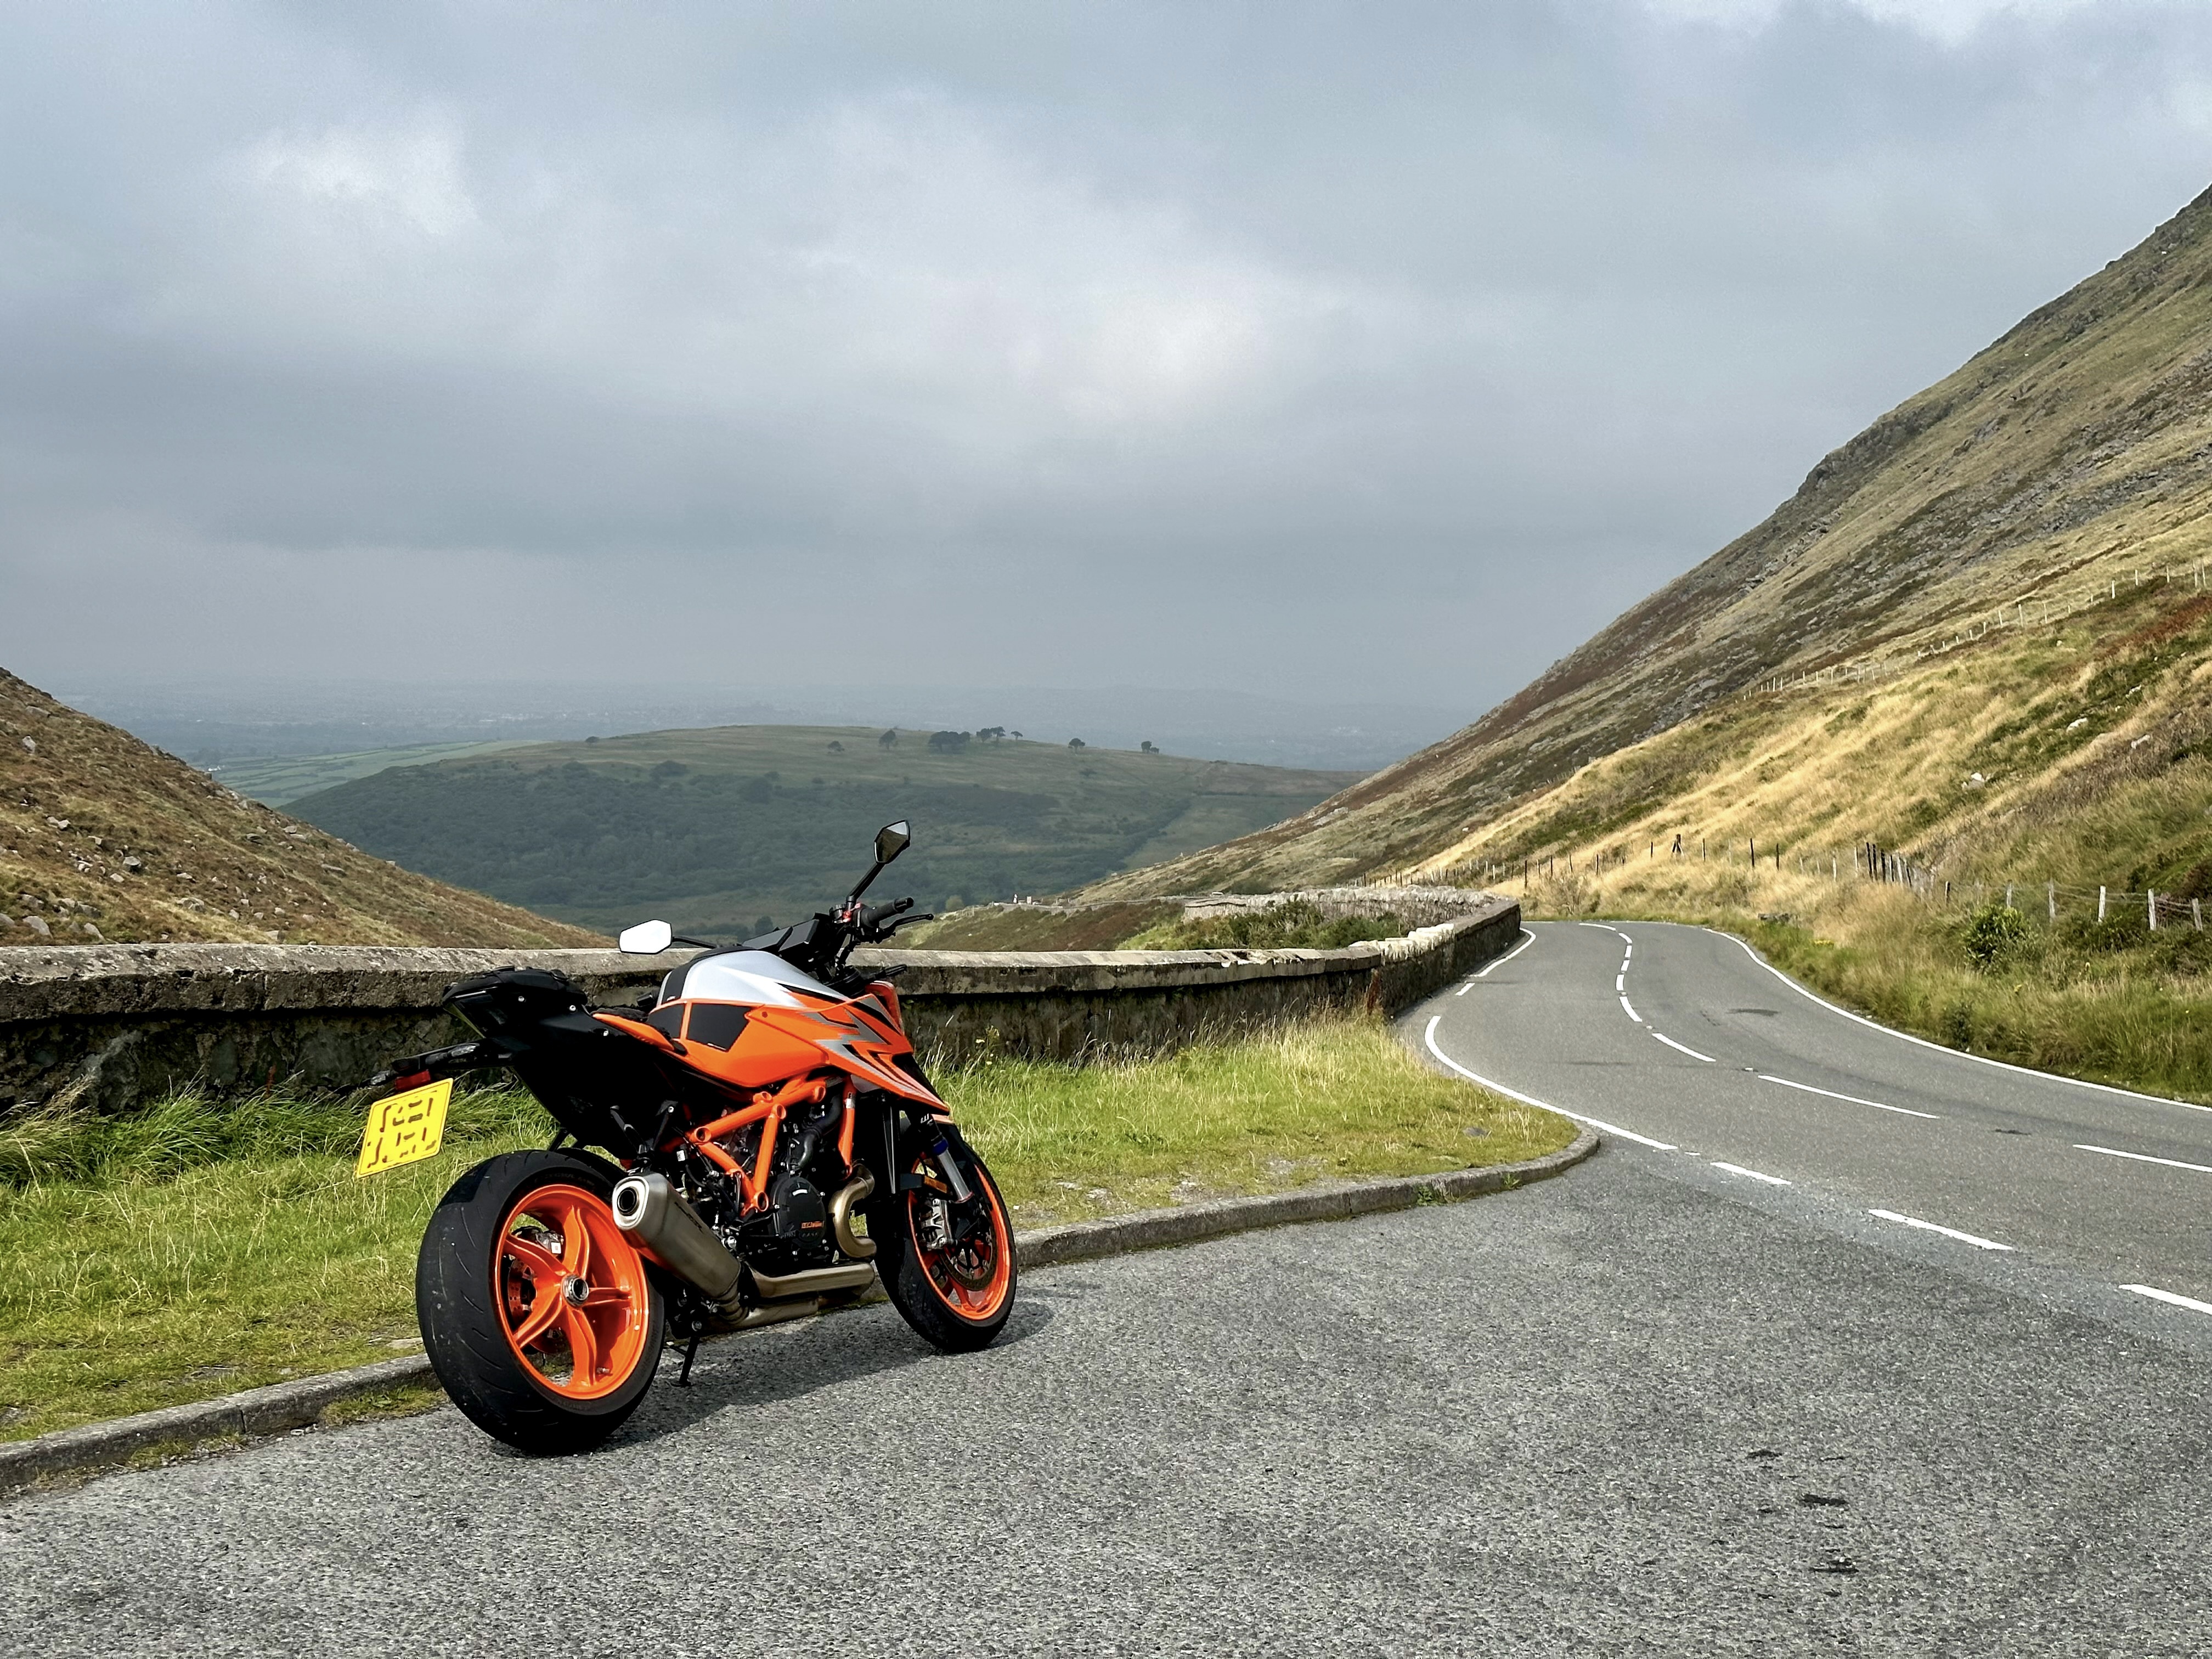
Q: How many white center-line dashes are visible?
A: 9